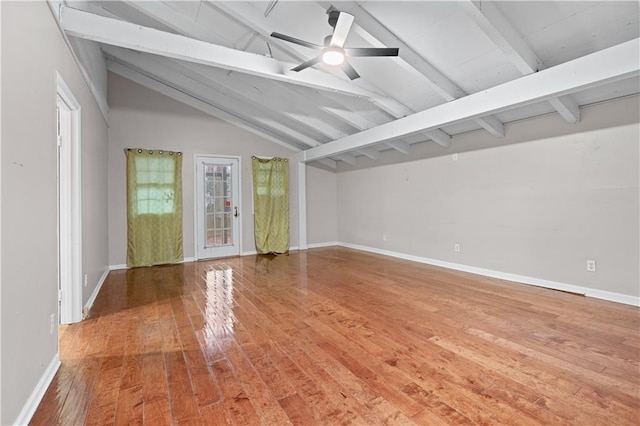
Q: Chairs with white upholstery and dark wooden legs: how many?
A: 0